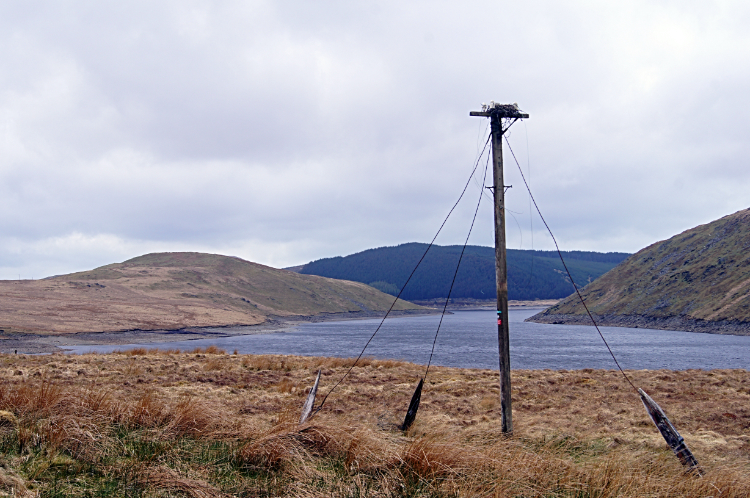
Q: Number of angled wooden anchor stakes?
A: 3